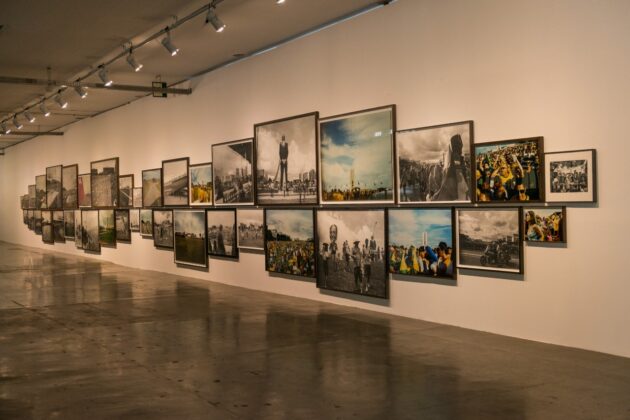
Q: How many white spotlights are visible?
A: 11